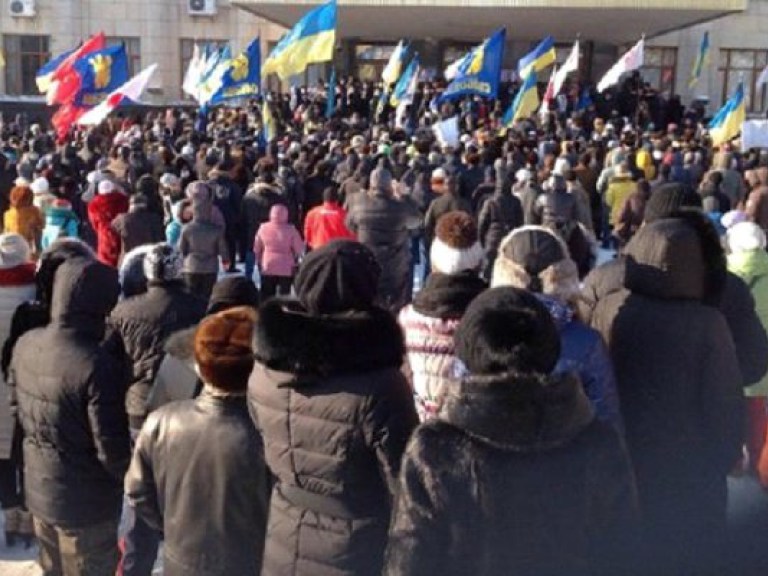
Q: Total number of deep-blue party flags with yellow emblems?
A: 3